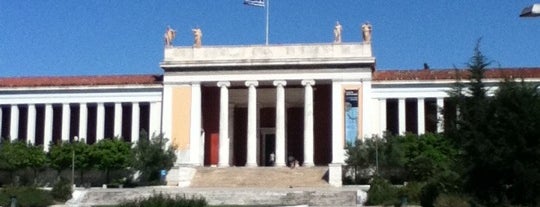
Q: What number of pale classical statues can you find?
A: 4